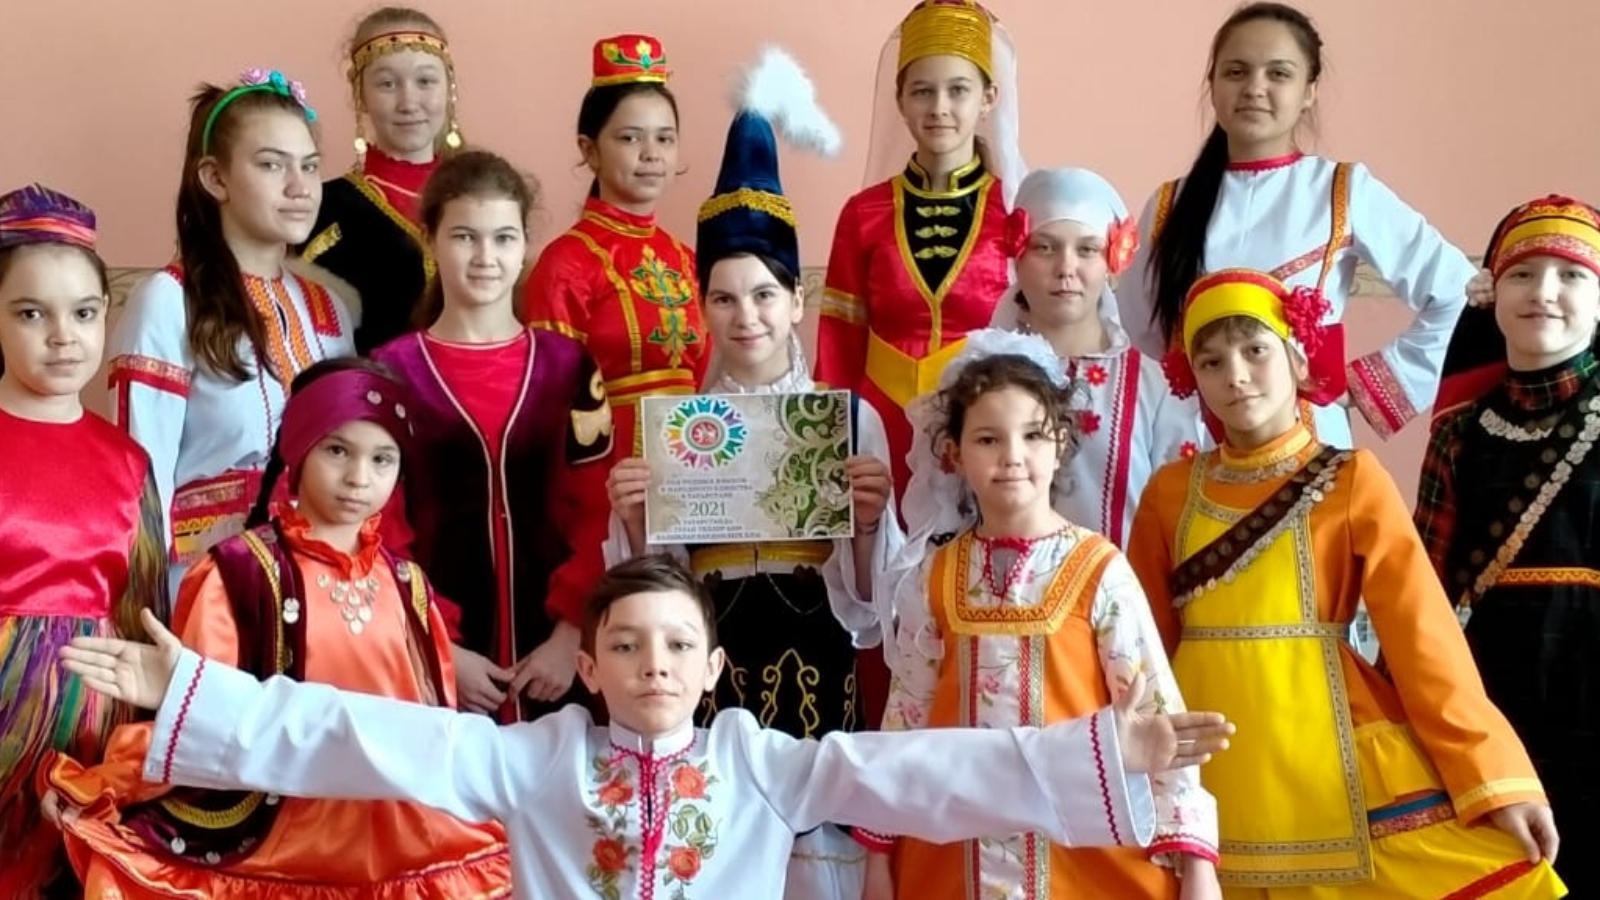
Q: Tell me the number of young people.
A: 14